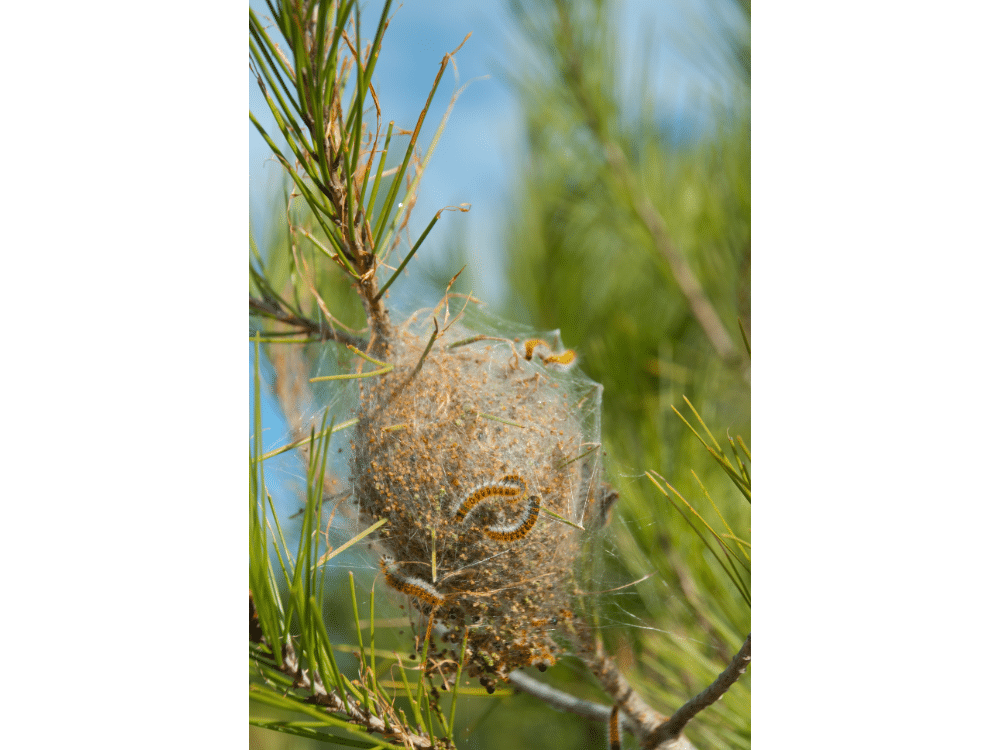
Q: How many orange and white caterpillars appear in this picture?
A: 6